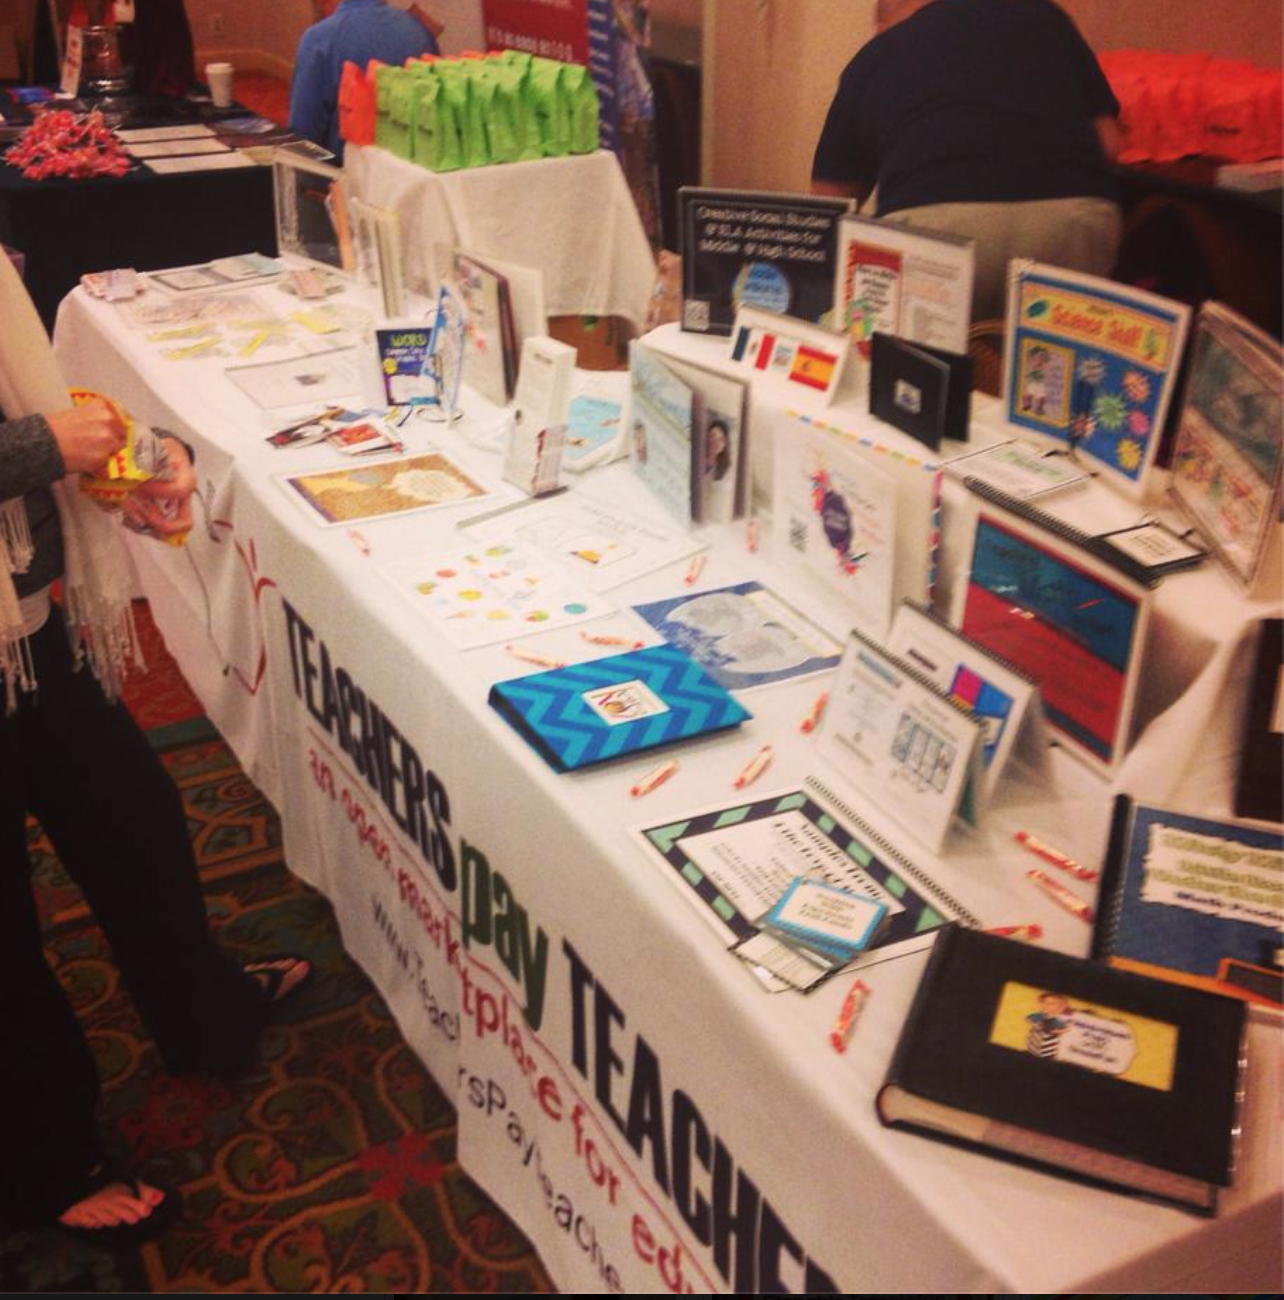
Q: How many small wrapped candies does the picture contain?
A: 12